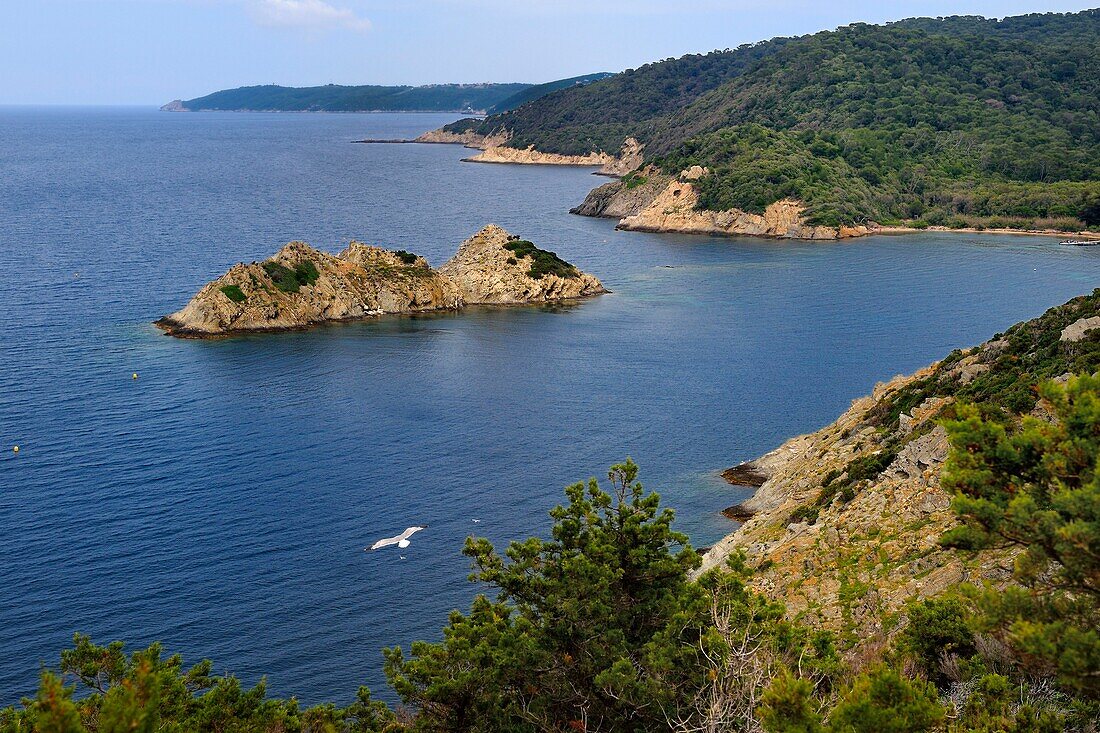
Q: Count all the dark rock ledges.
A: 2